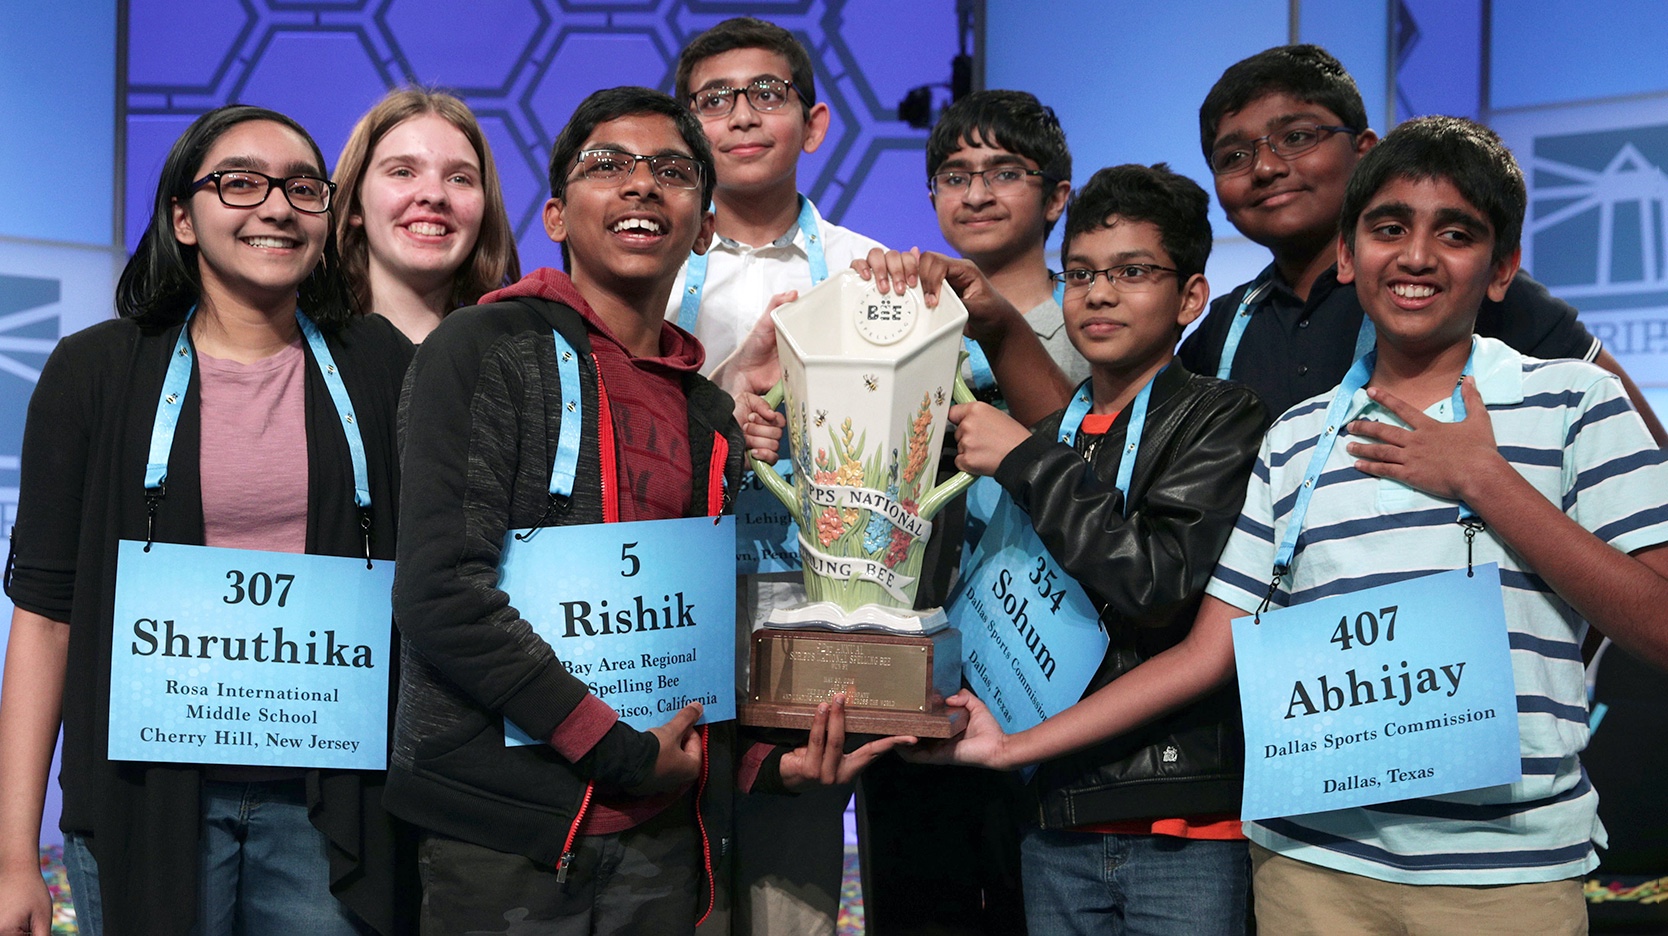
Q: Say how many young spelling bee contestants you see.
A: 8